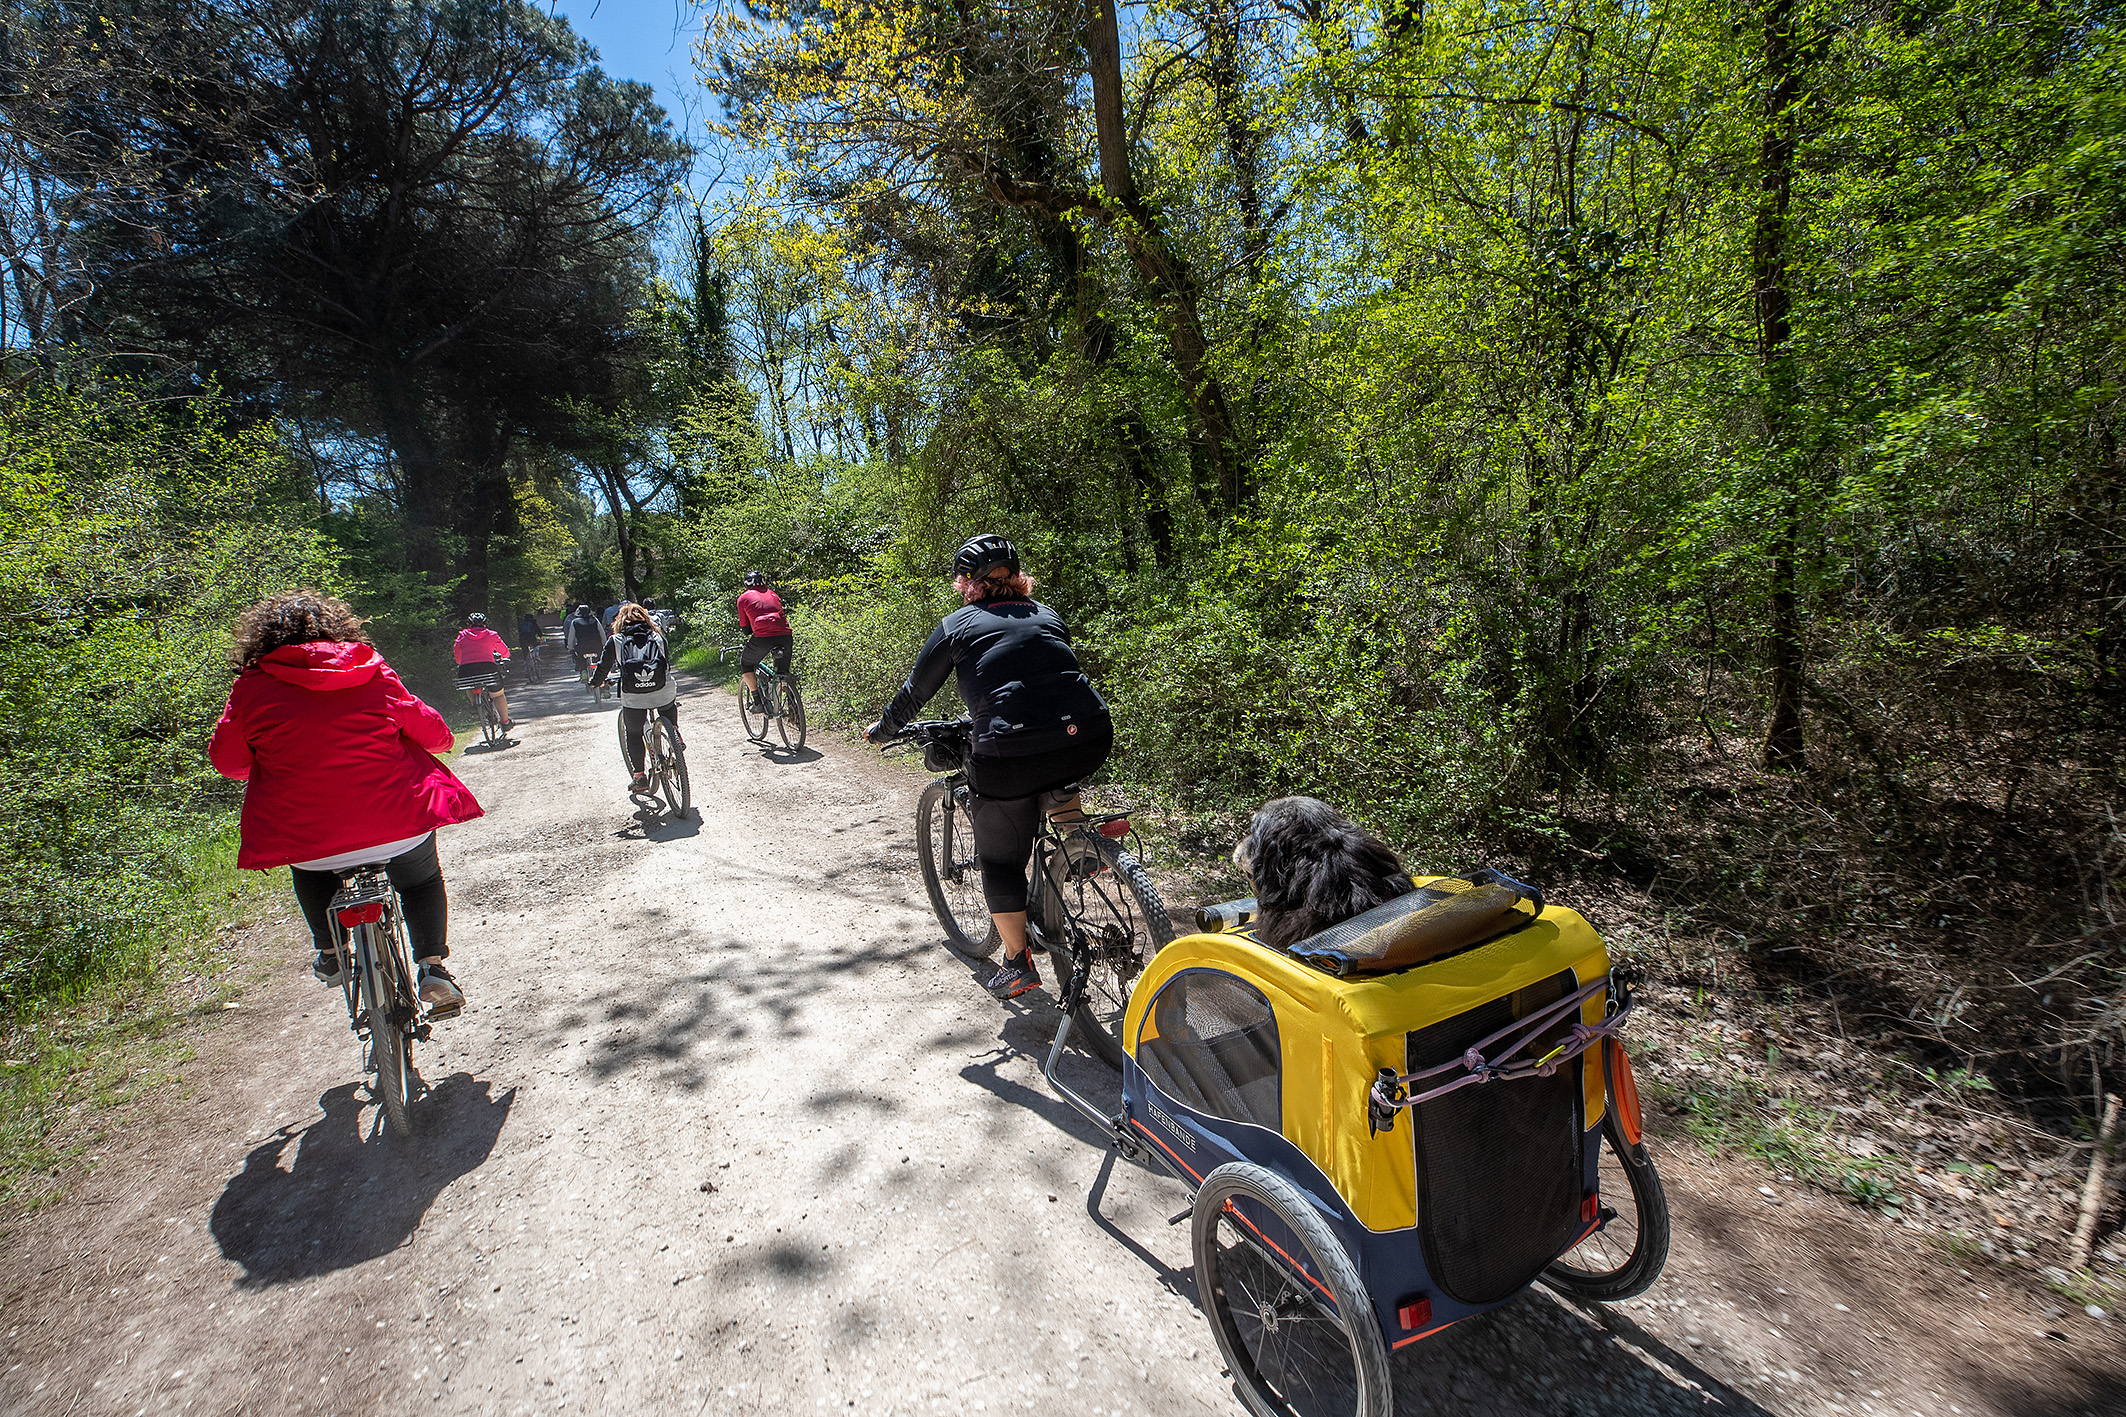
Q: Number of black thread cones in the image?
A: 0